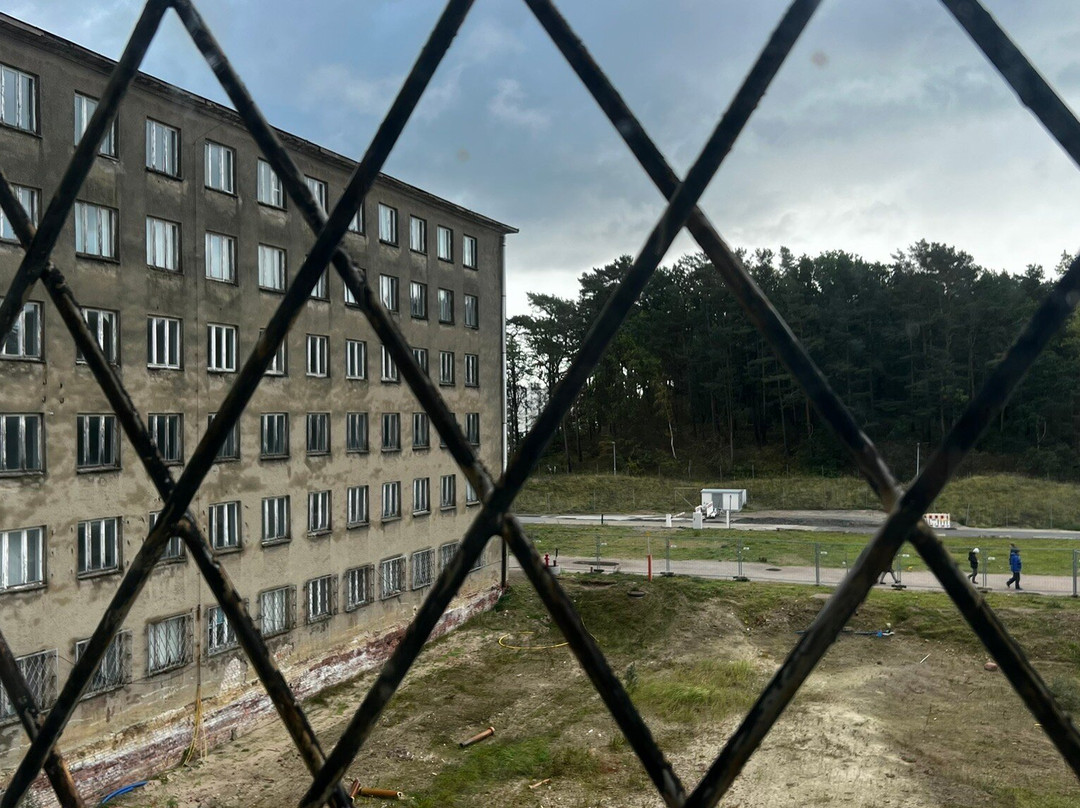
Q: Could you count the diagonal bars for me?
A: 9